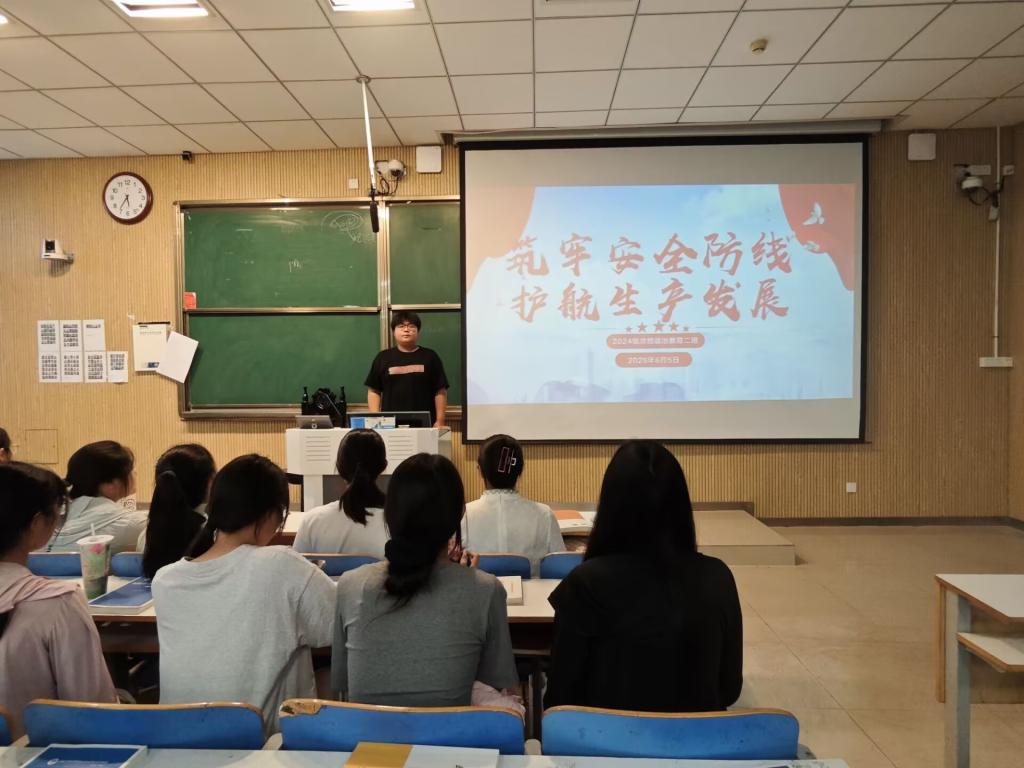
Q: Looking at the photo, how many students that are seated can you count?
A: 9